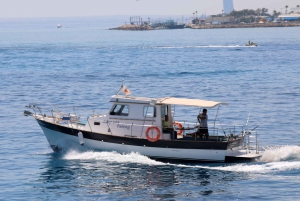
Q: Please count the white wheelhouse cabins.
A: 1